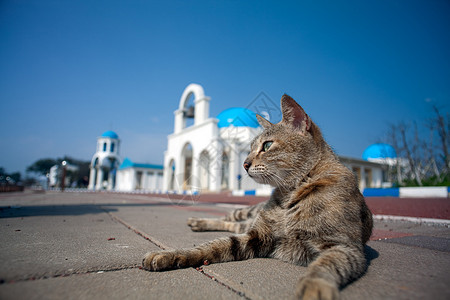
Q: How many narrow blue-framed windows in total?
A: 2